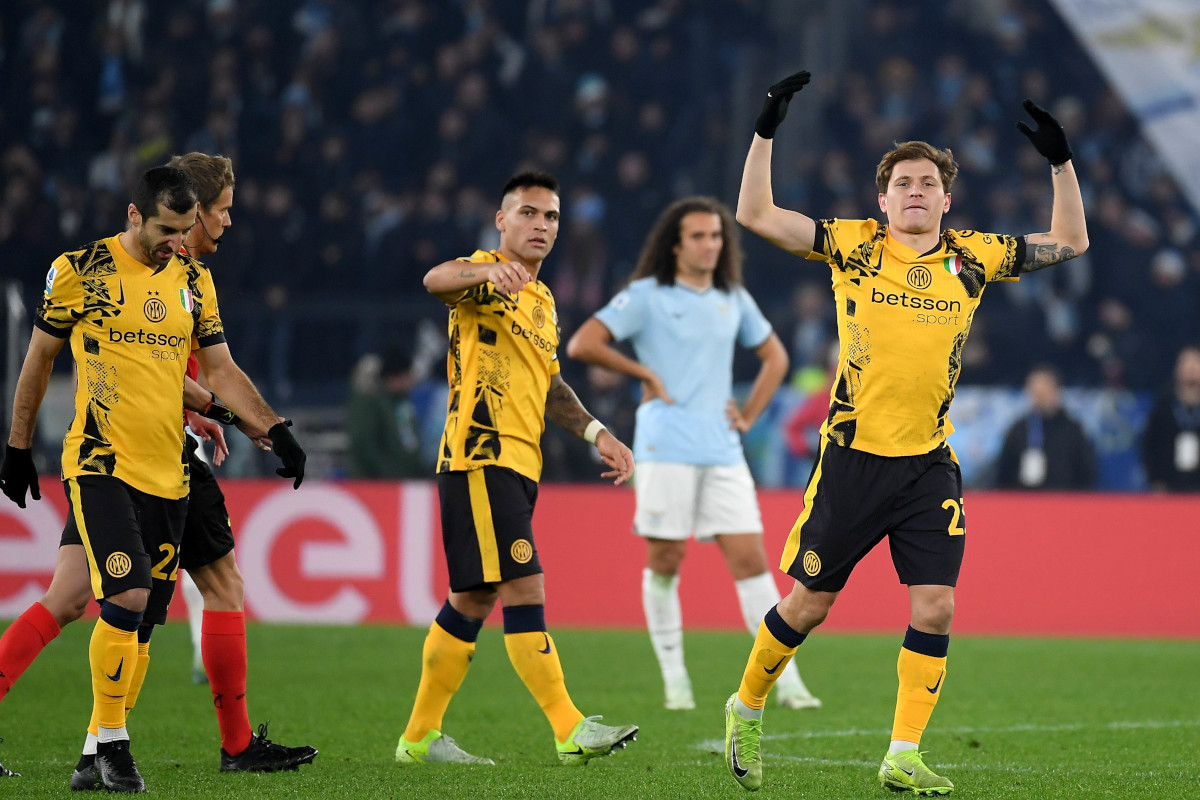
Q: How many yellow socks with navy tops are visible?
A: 6